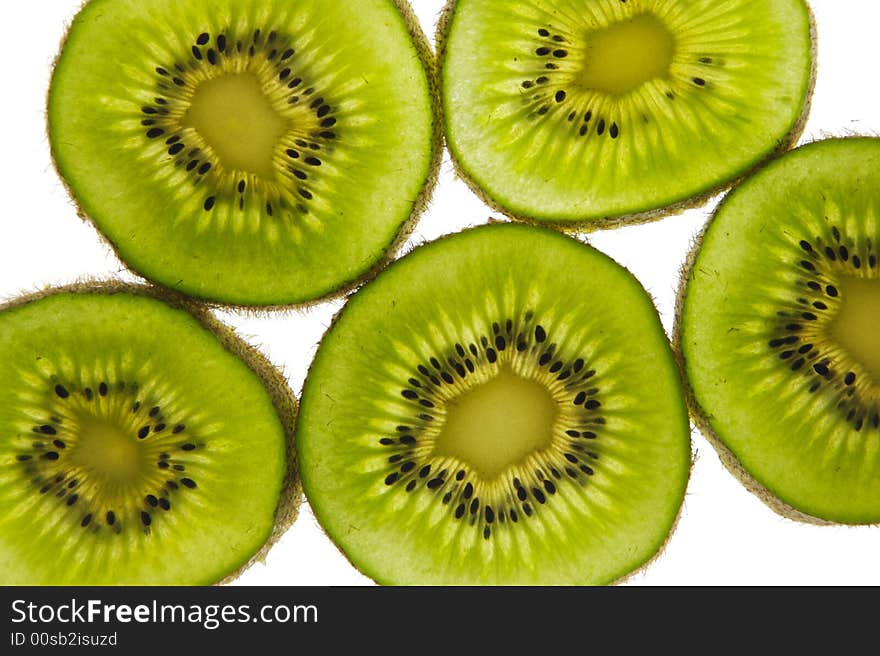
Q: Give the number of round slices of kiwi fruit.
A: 5